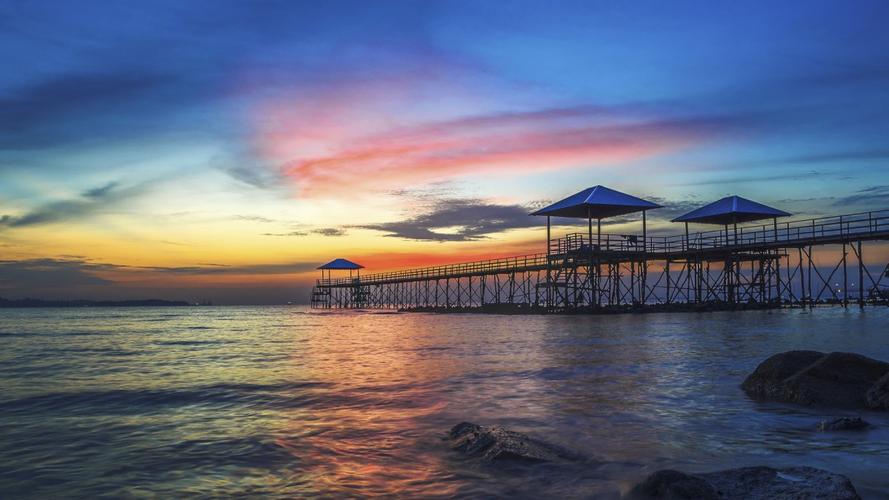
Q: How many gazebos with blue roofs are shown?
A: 3